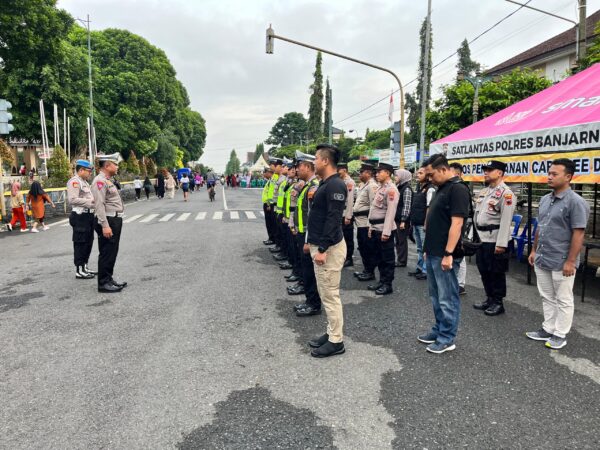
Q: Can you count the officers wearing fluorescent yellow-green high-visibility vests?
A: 5